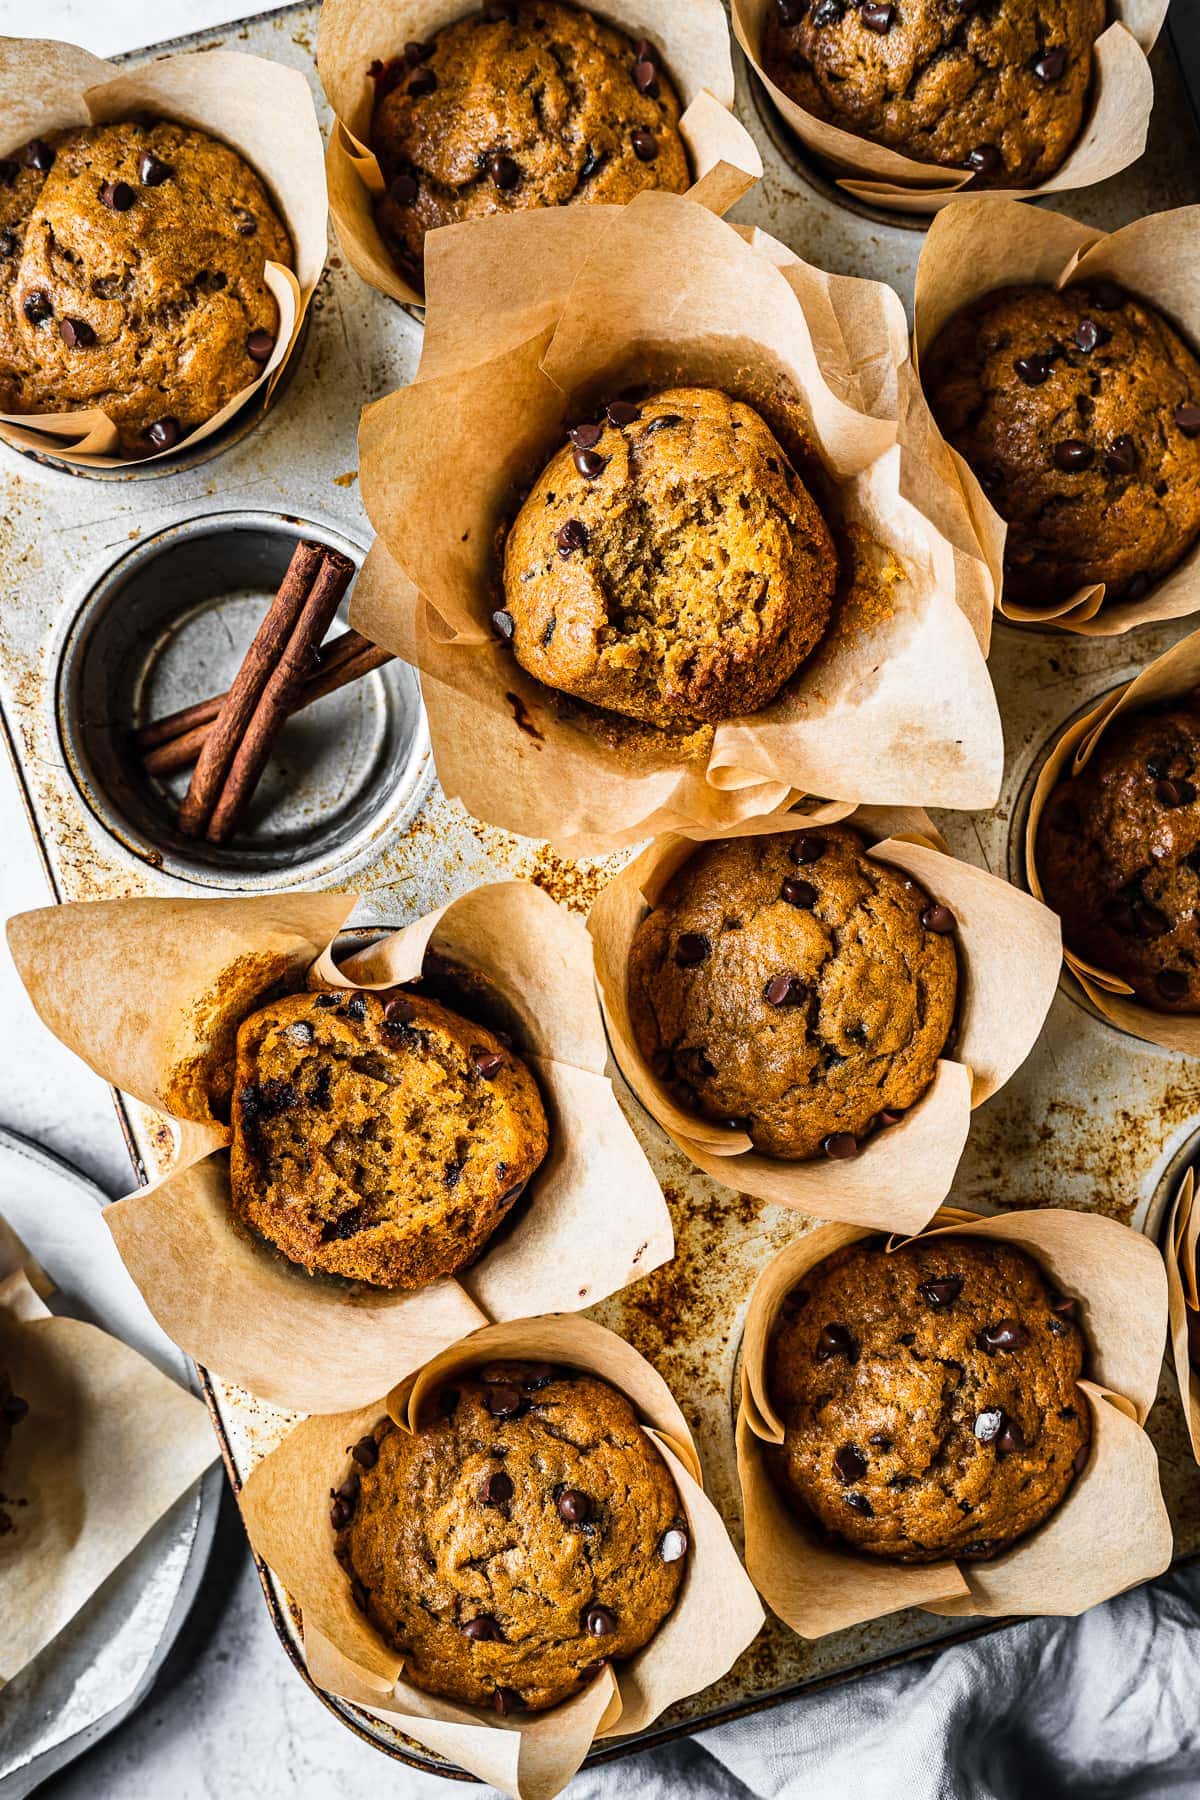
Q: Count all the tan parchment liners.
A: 12